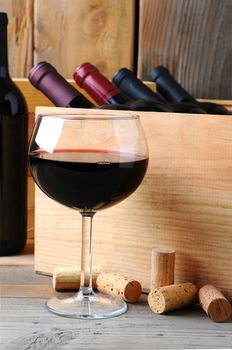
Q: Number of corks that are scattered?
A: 5